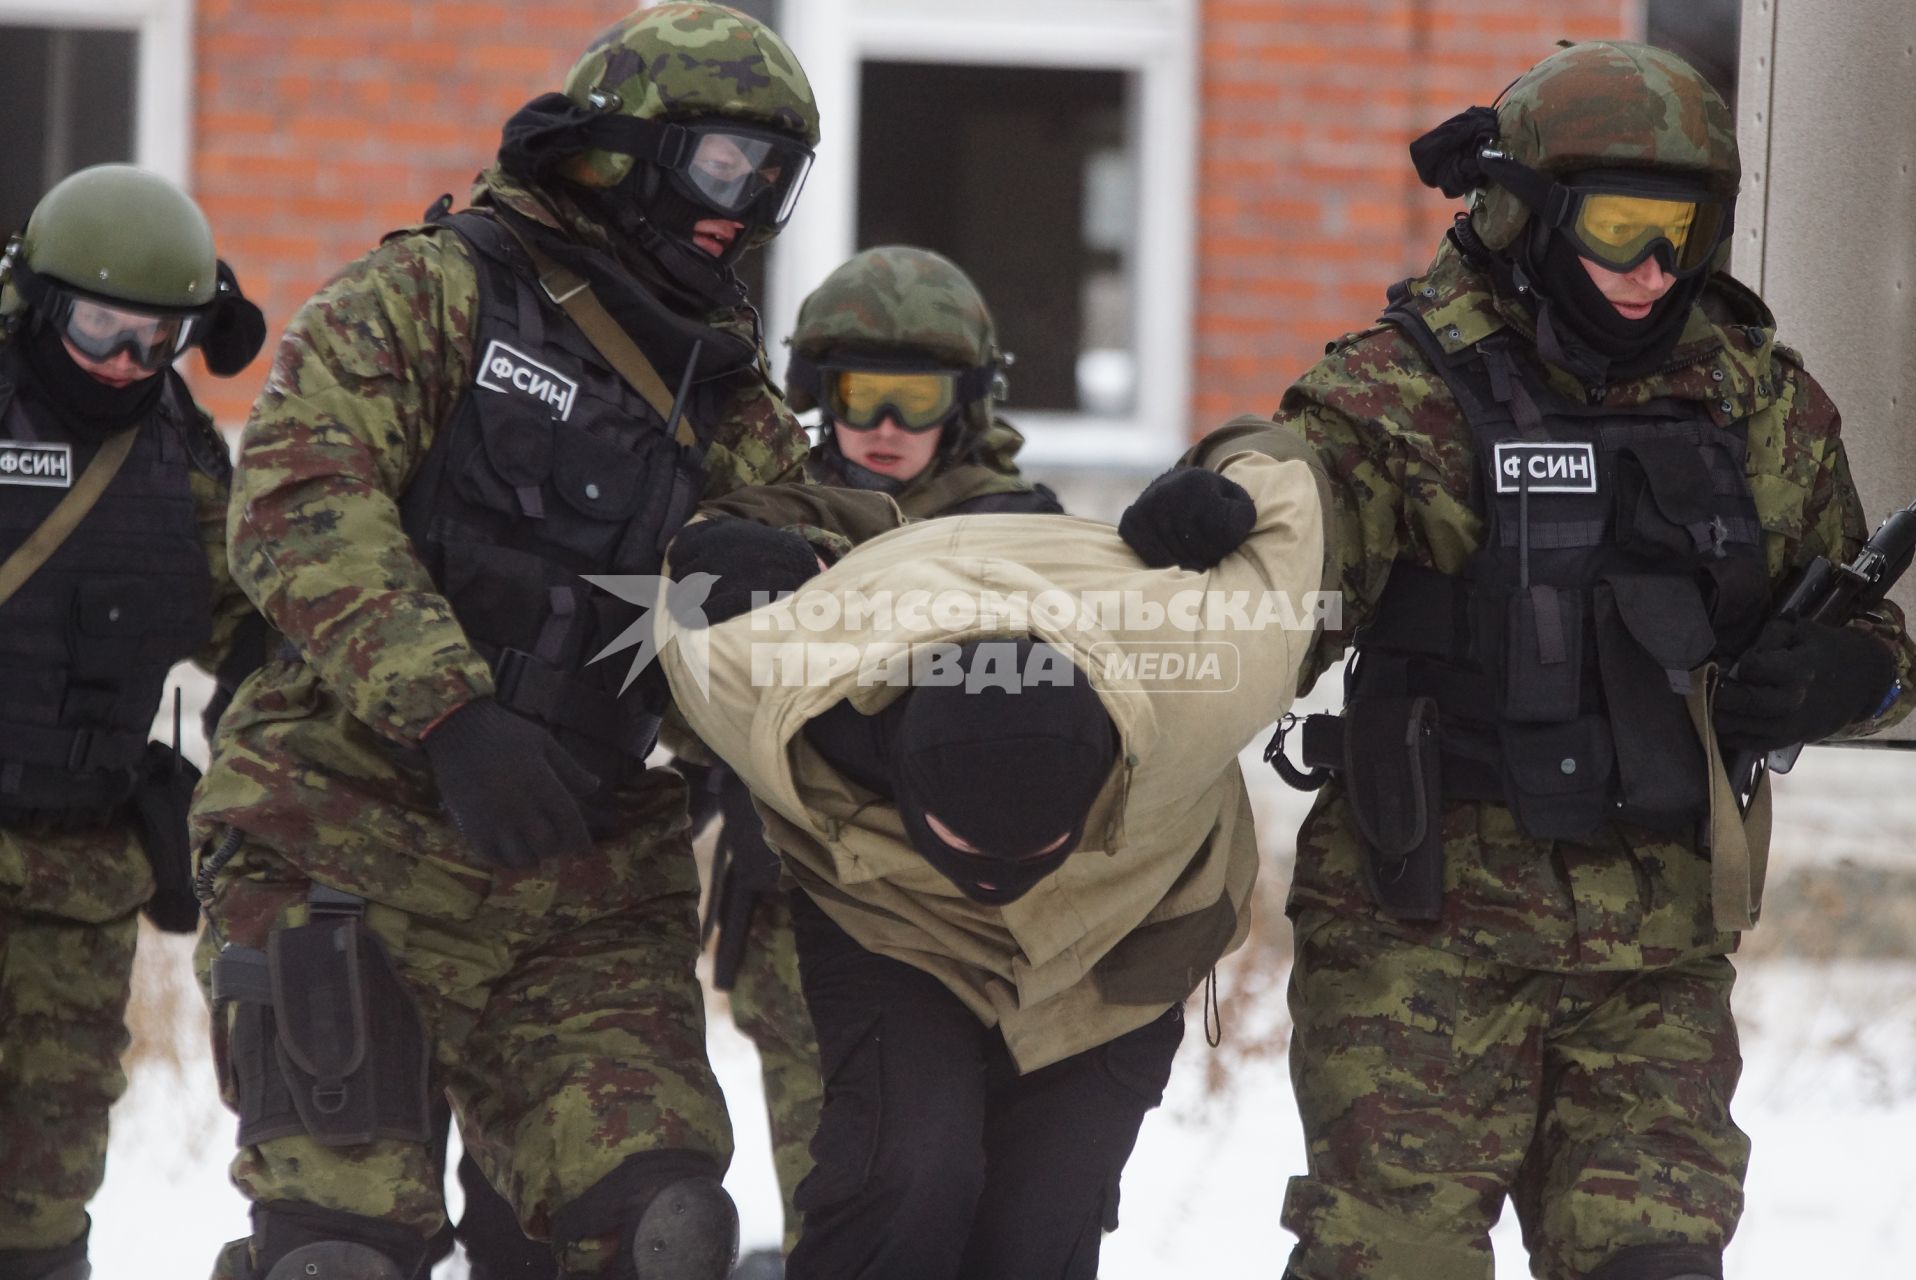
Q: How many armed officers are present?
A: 4